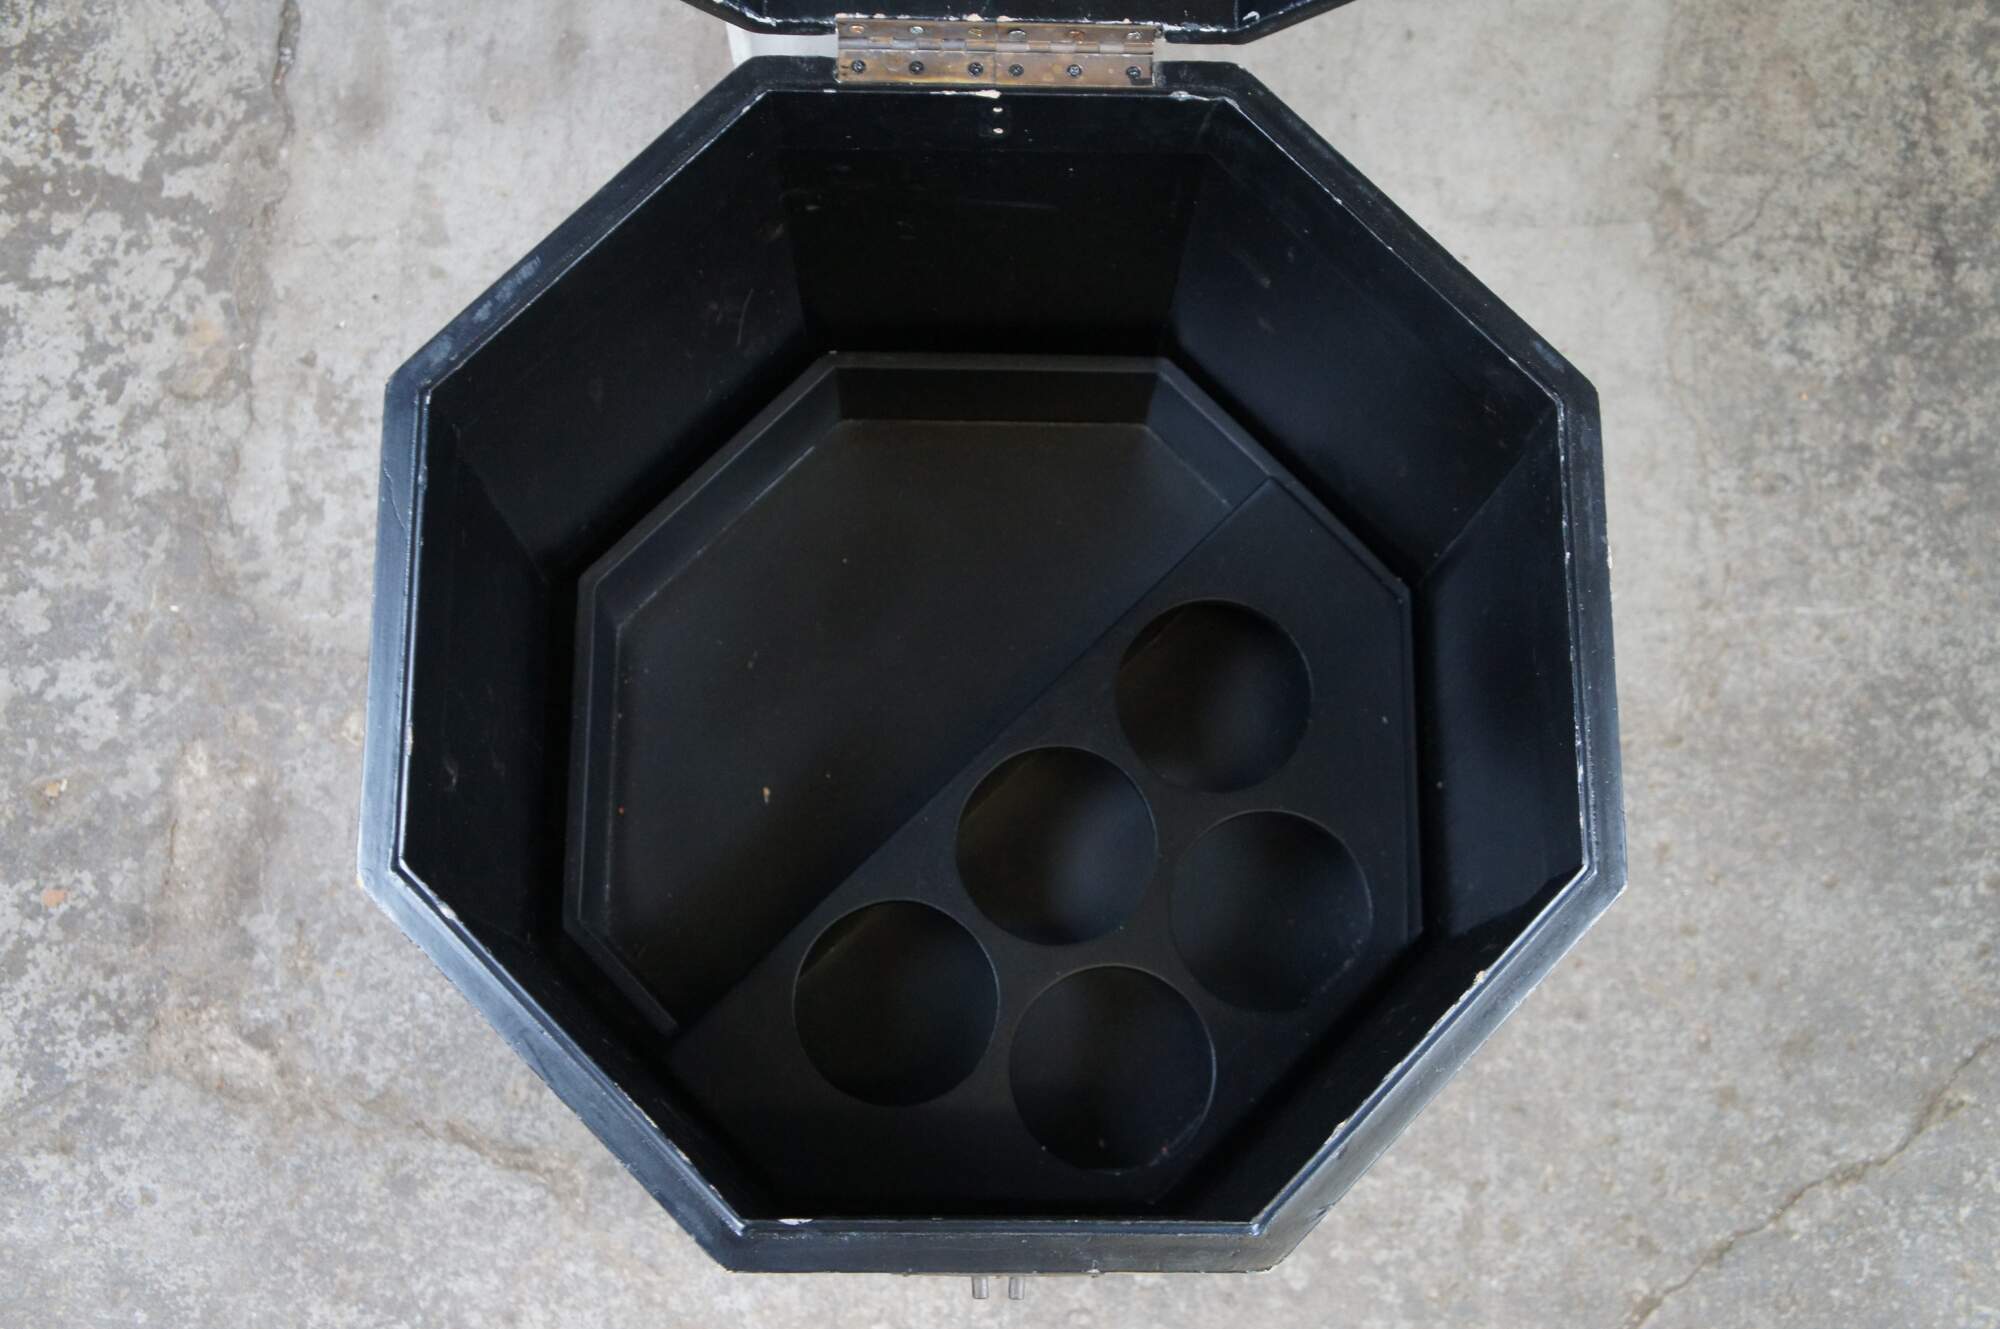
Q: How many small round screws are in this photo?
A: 12